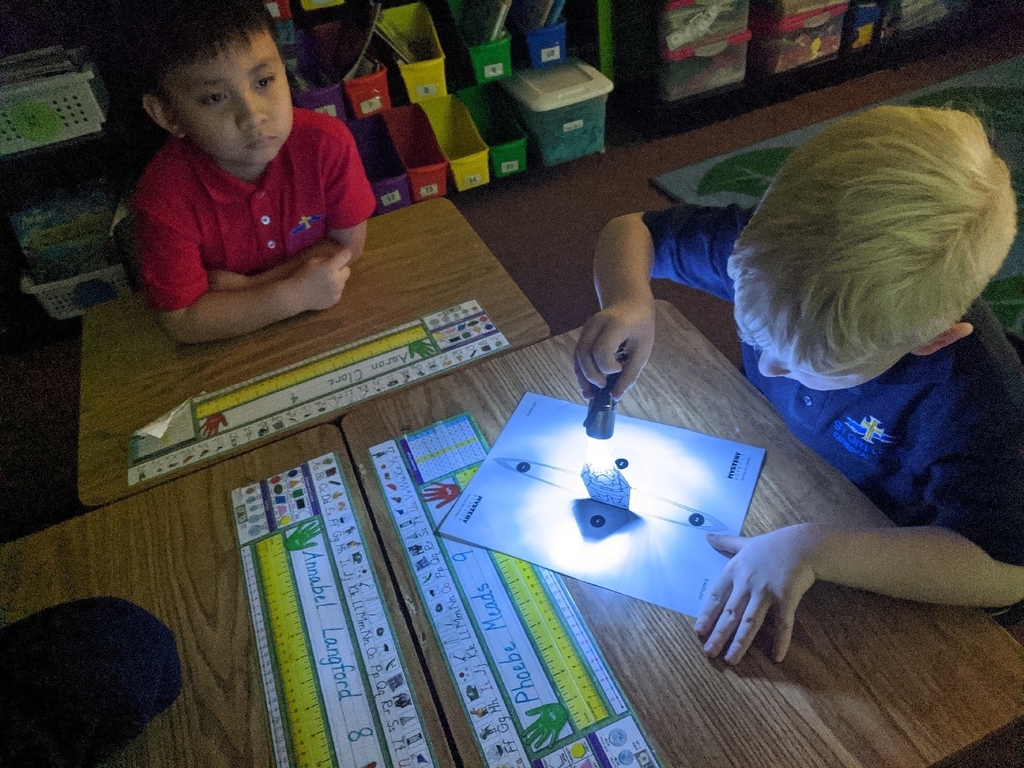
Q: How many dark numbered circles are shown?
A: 4